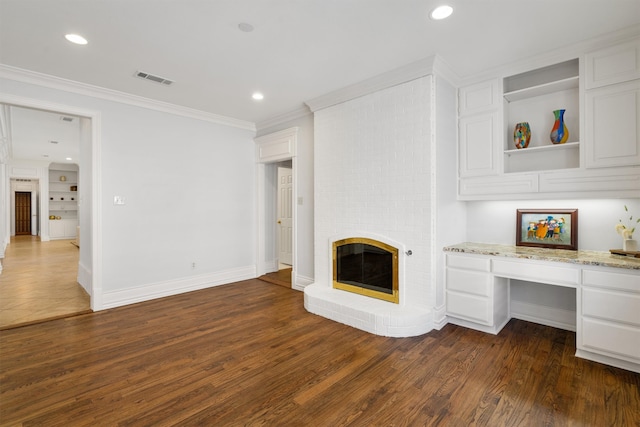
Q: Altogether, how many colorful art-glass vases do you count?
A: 2